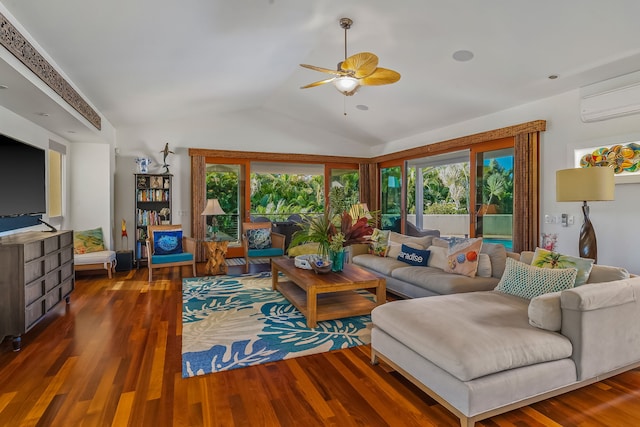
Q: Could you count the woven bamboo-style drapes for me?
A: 3